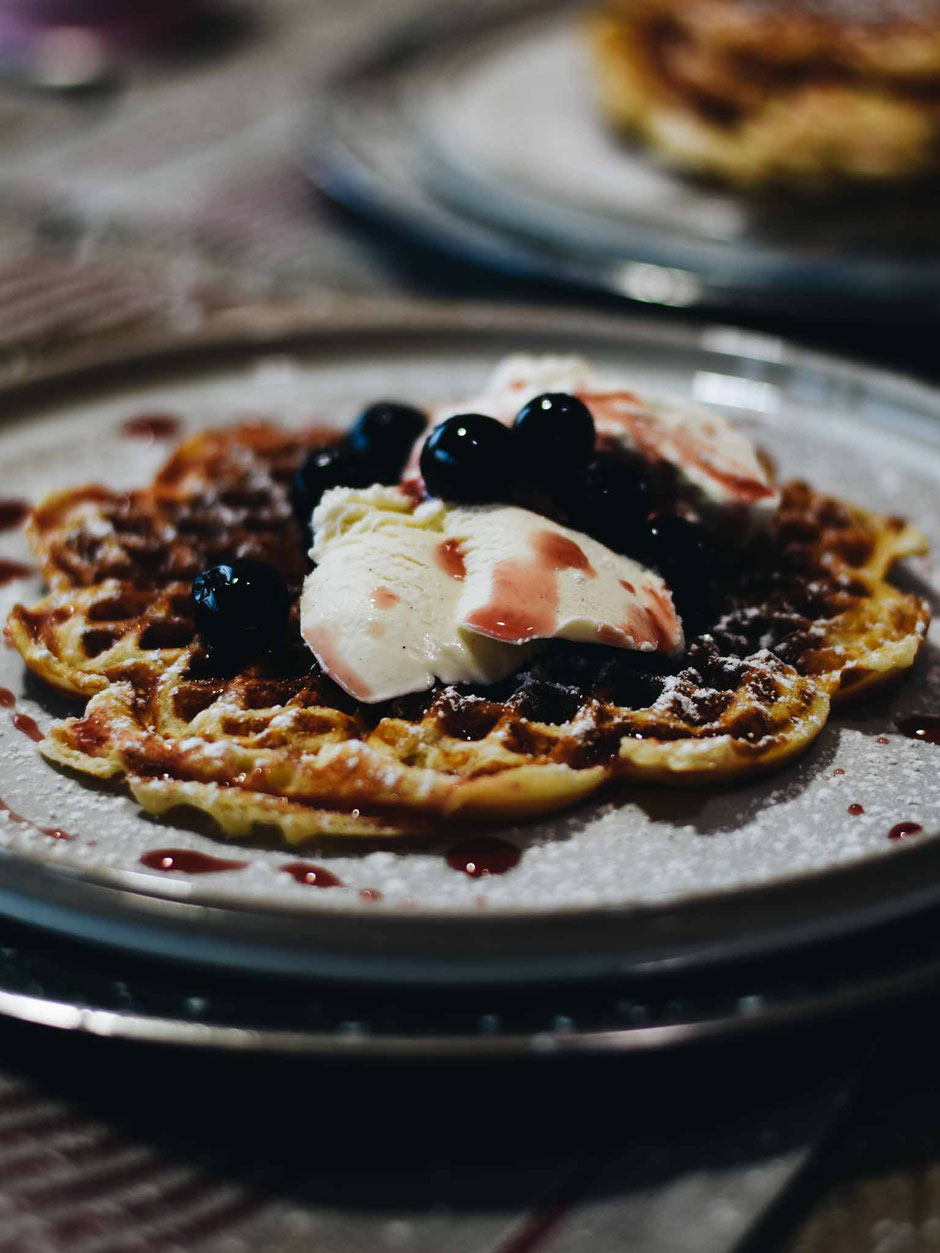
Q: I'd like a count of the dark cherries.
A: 7